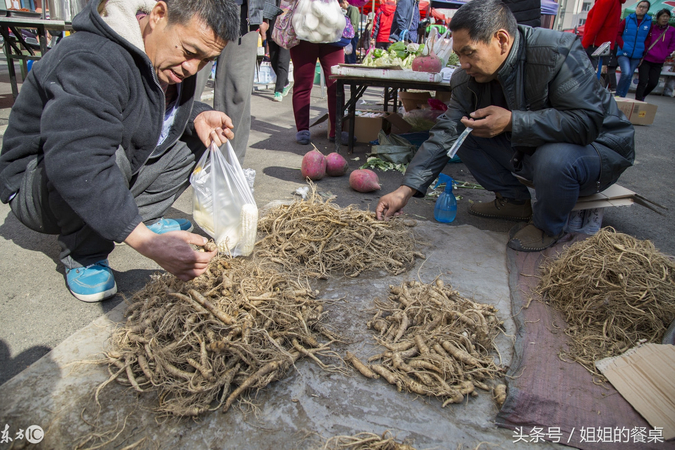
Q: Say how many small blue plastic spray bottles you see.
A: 1